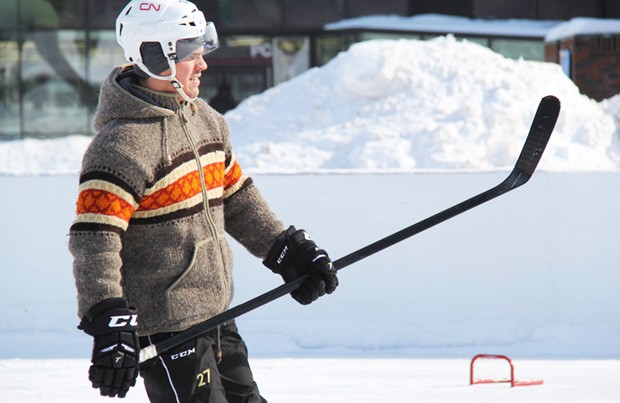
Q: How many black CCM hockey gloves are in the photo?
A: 2